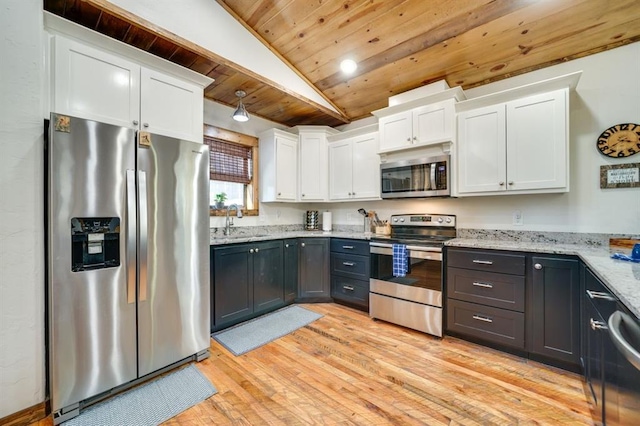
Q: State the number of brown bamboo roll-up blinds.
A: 1